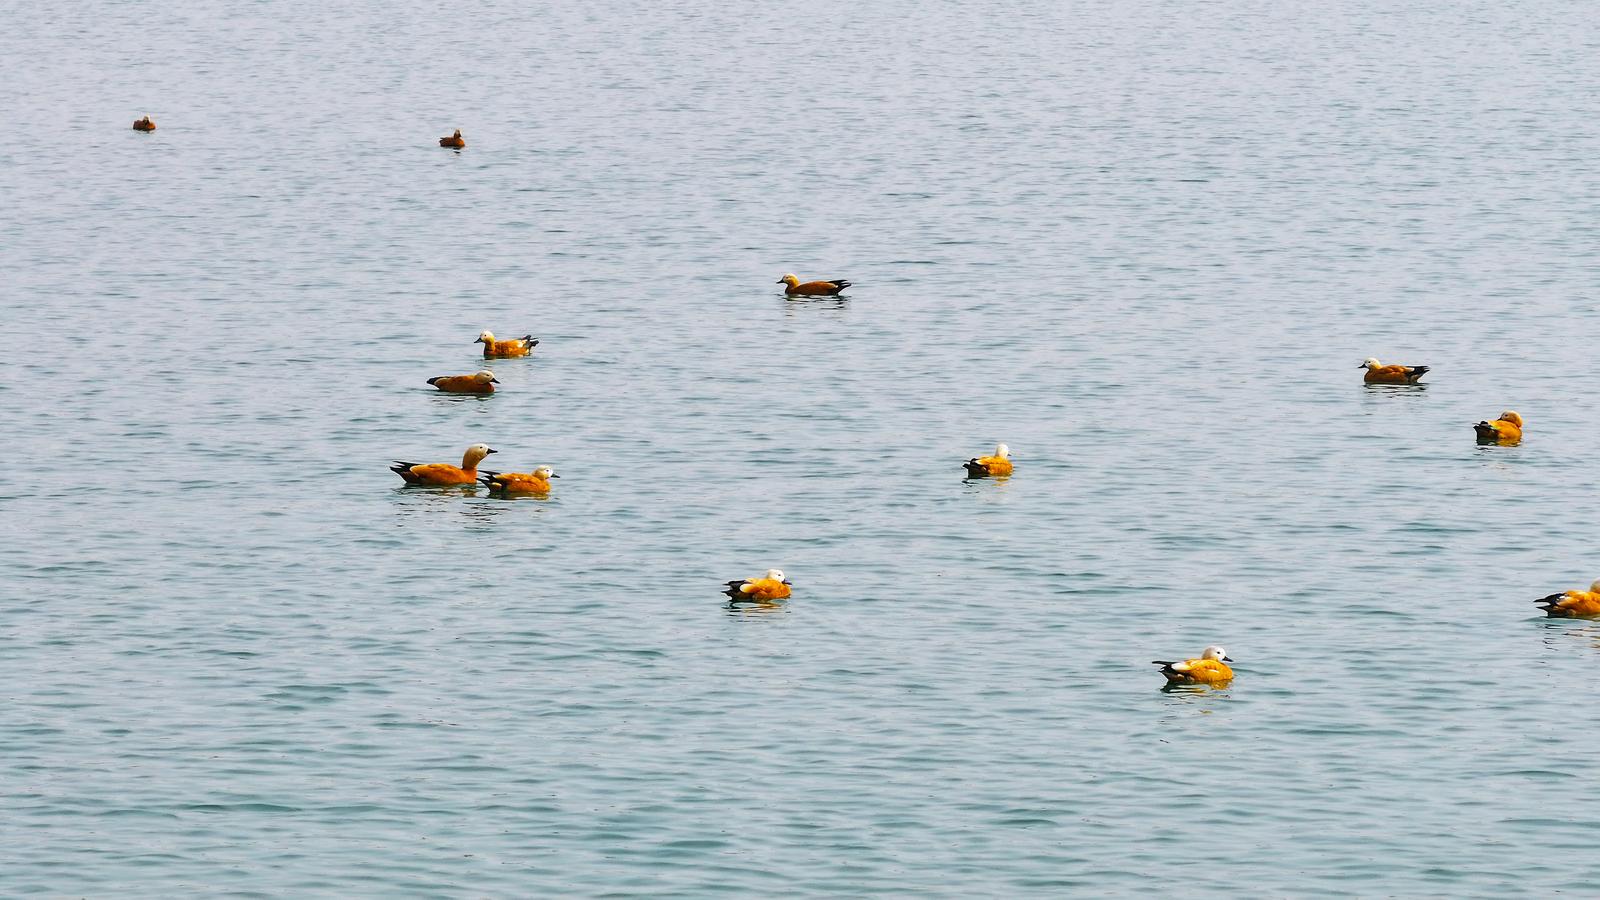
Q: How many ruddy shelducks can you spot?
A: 13